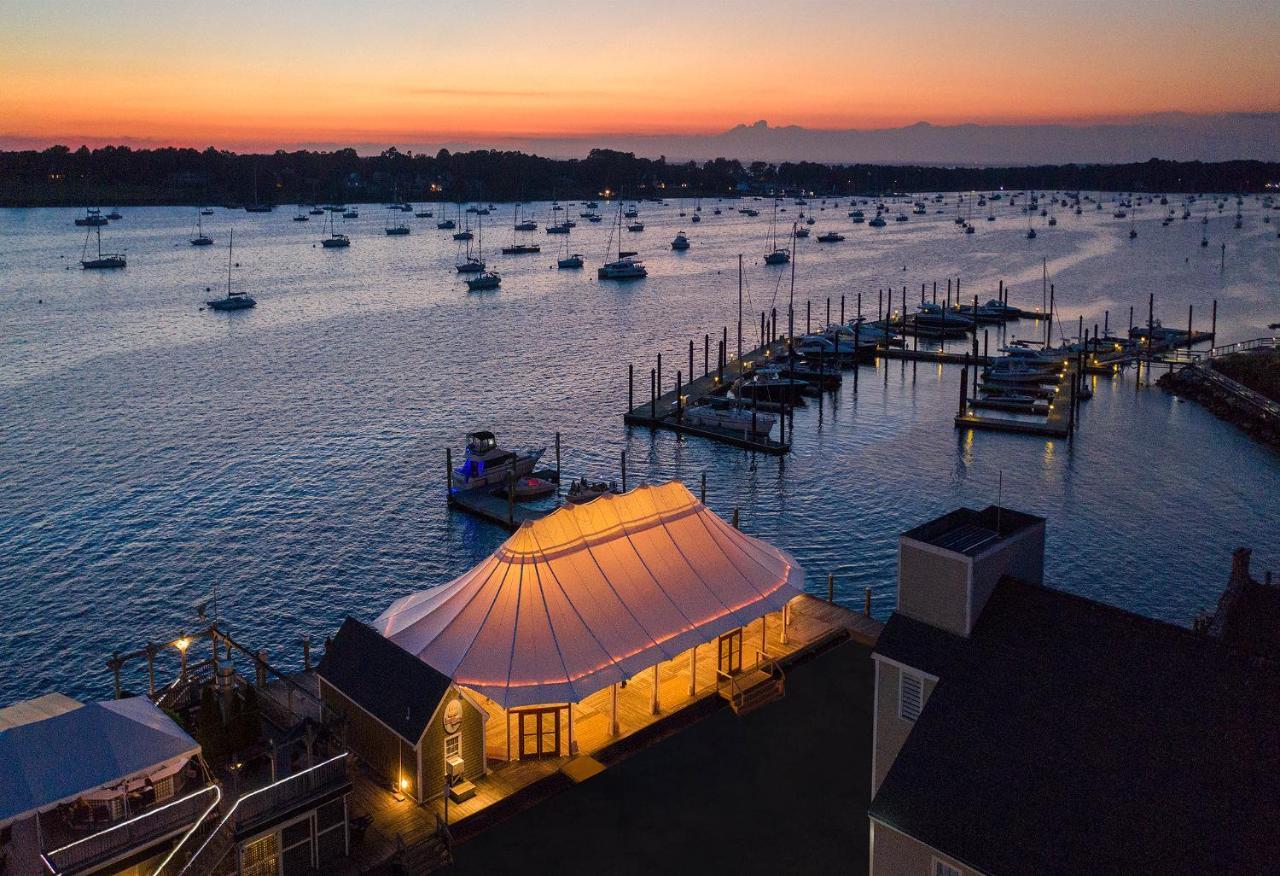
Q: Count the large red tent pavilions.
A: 1